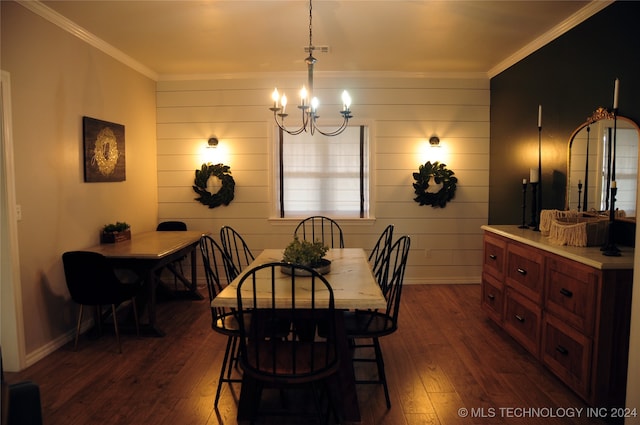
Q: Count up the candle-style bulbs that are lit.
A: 6